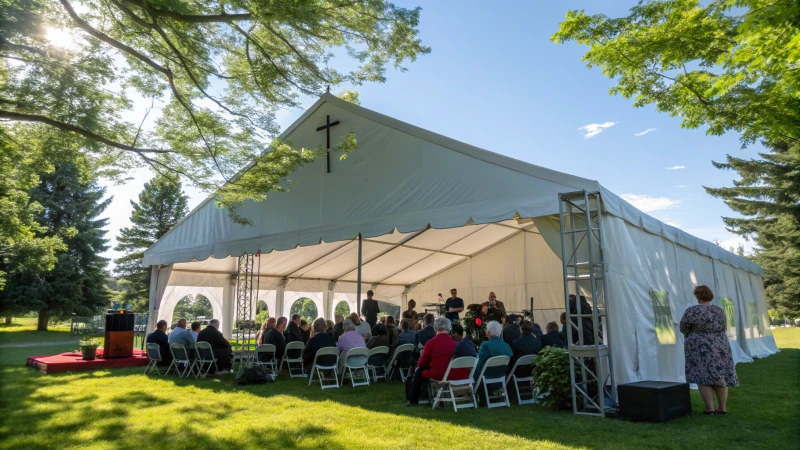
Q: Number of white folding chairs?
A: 12